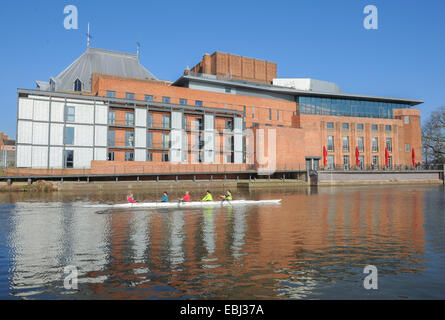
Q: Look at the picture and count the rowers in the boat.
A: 5